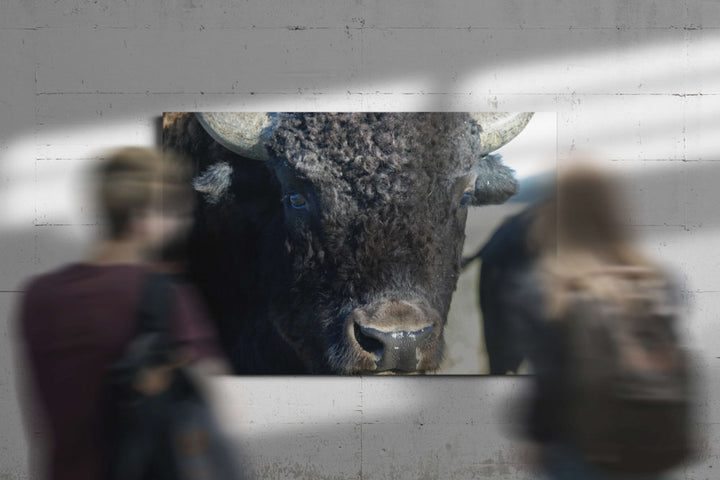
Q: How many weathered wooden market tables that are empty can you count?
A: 0